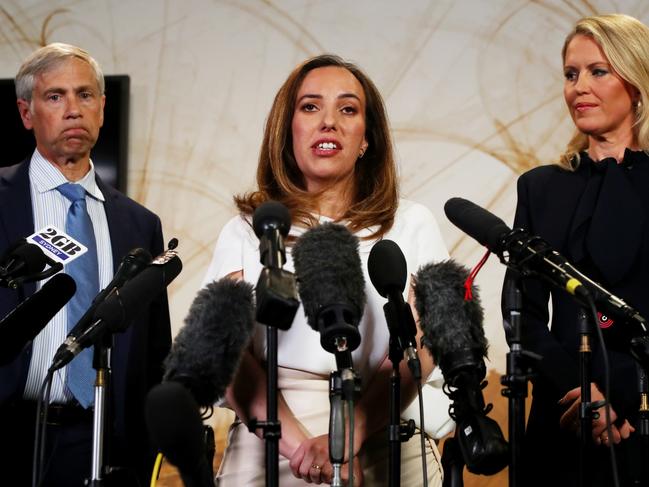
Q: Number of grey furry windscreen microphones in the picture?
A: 3